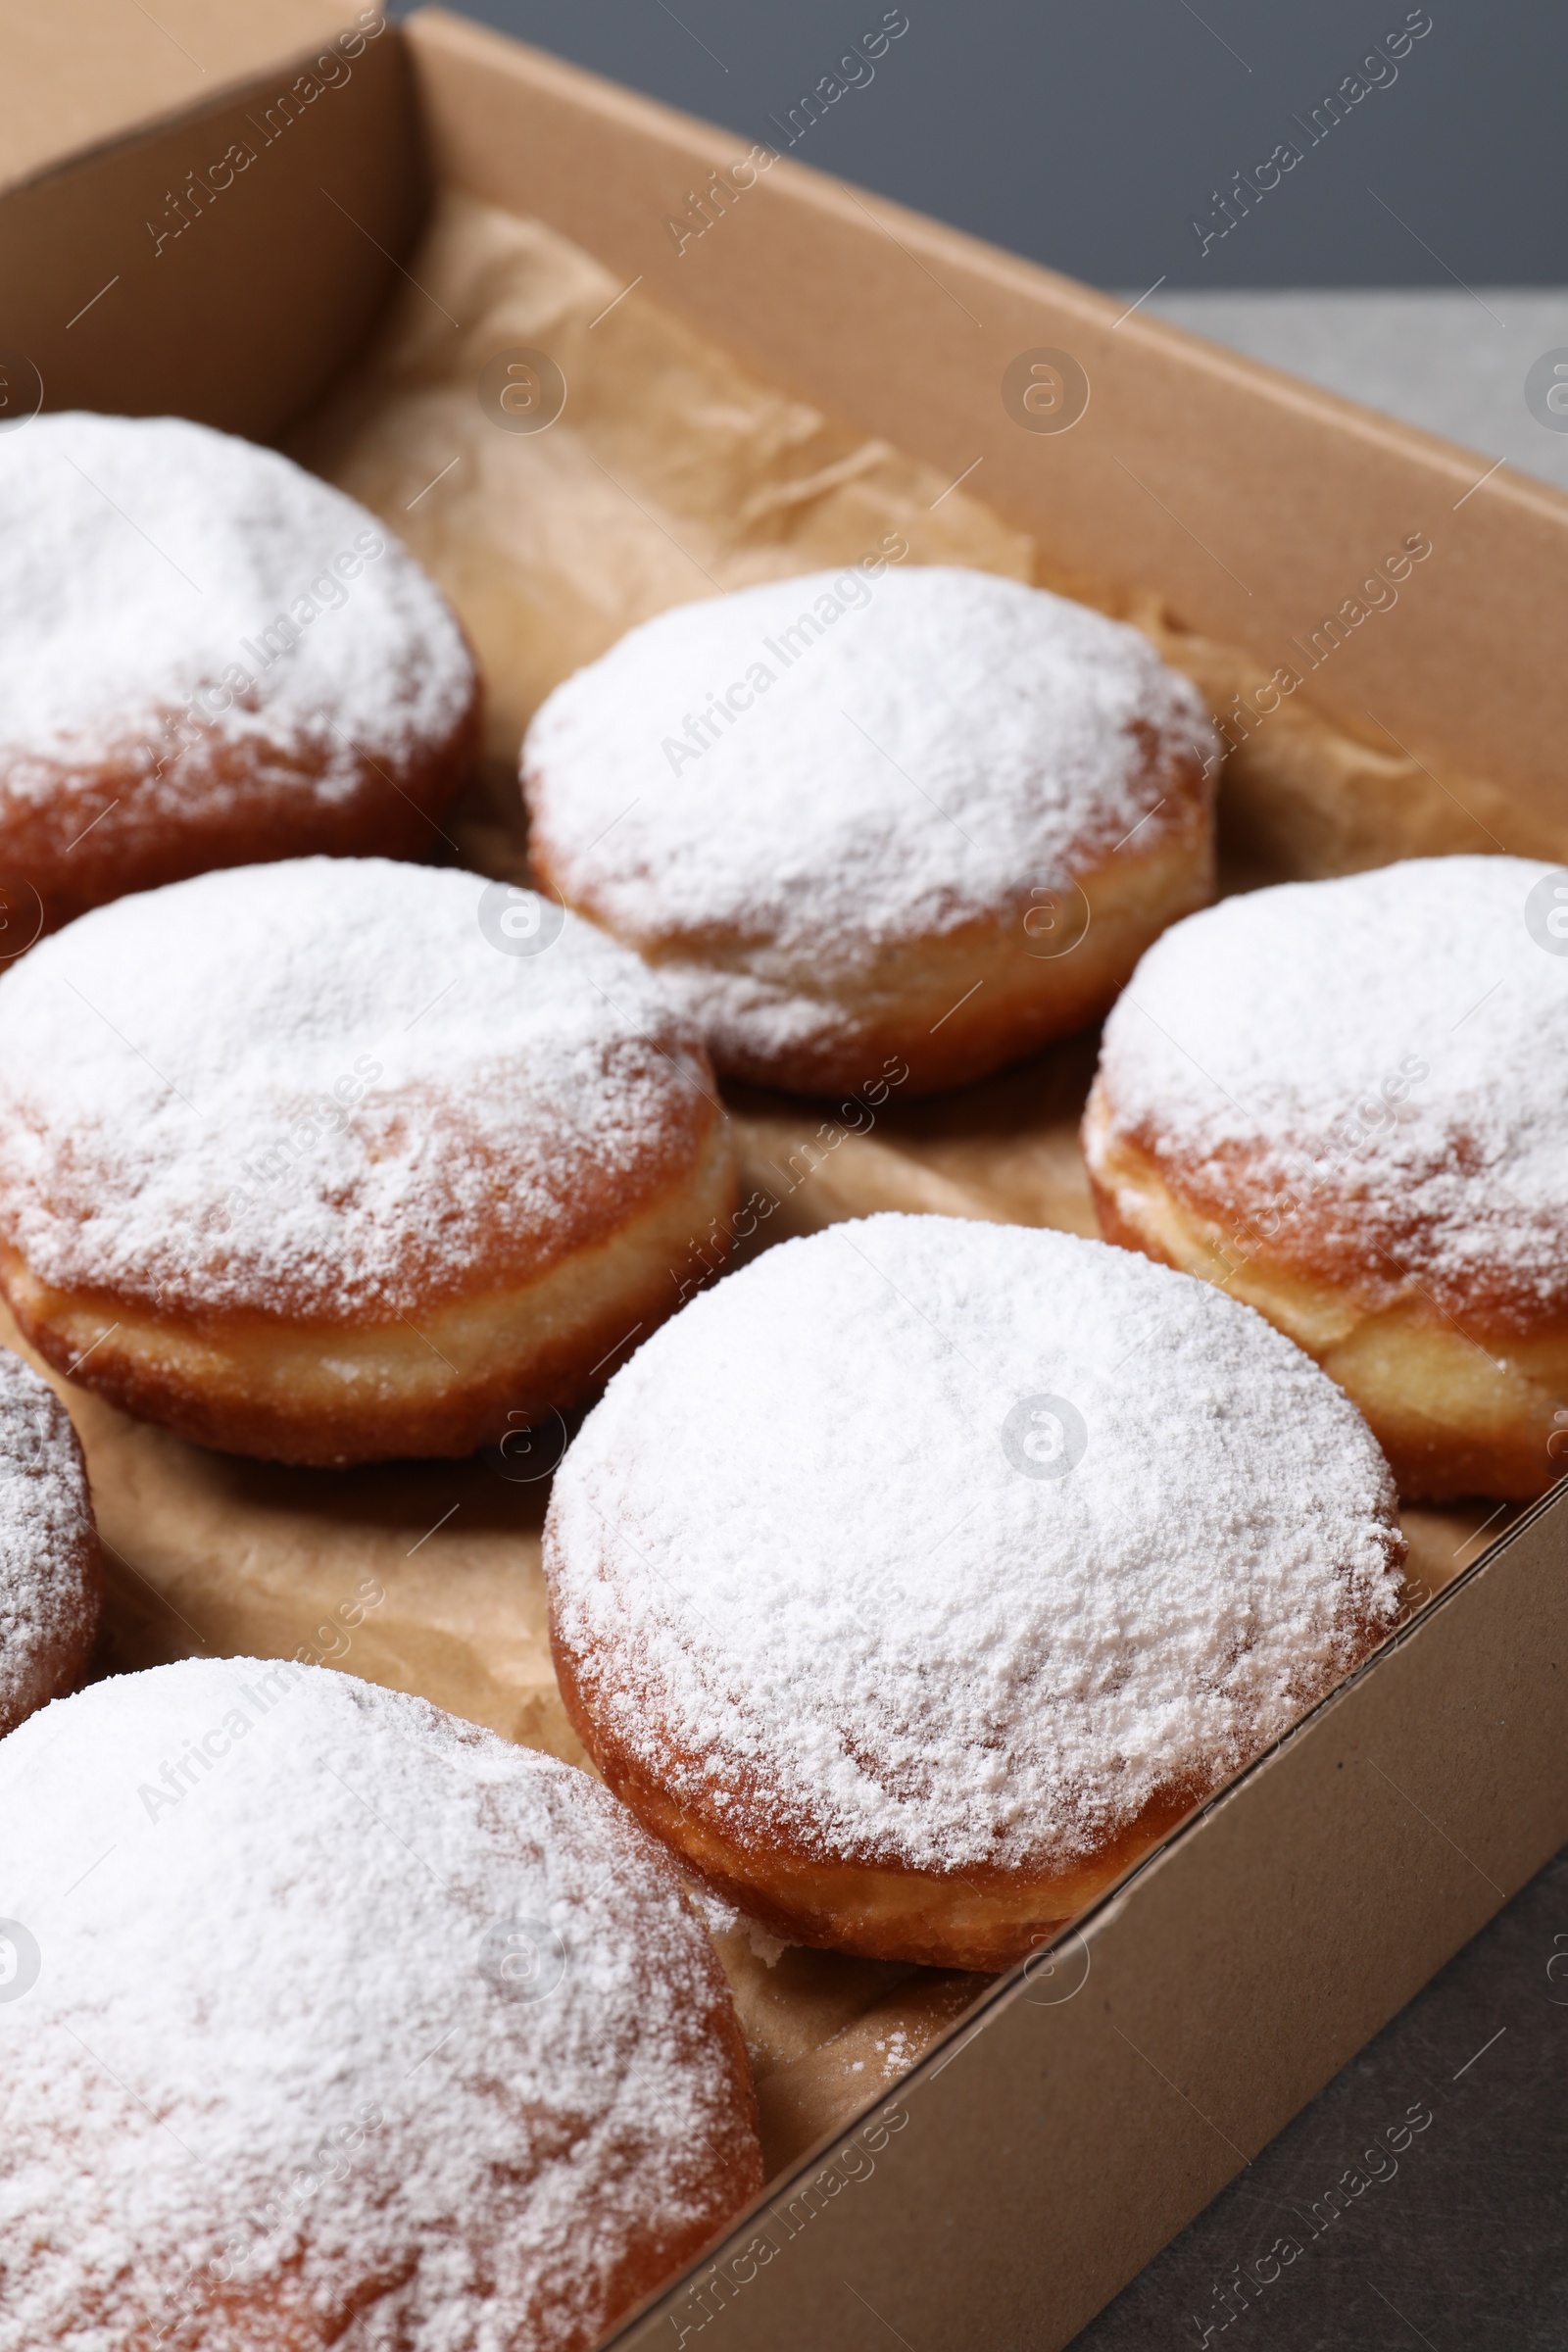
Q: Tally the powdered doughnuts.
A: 7